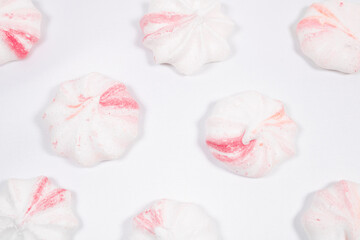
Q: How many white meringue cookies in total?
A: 8